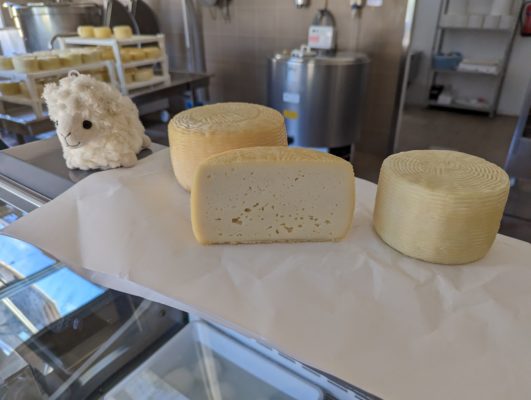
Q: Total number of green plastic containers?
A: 0